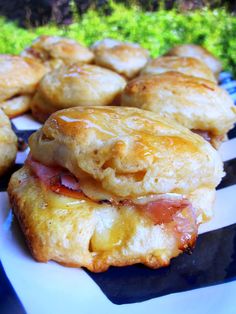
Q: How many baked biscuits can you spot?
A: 9